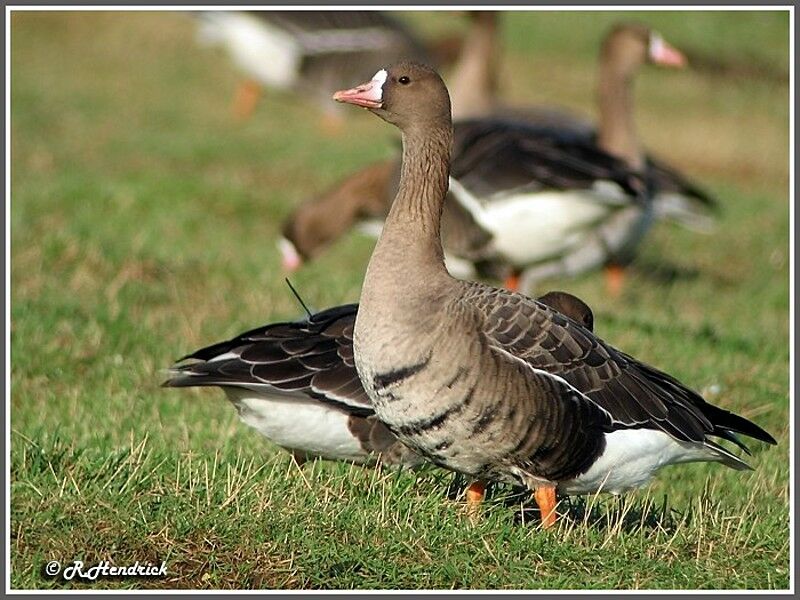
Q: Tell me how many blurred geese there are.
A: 4